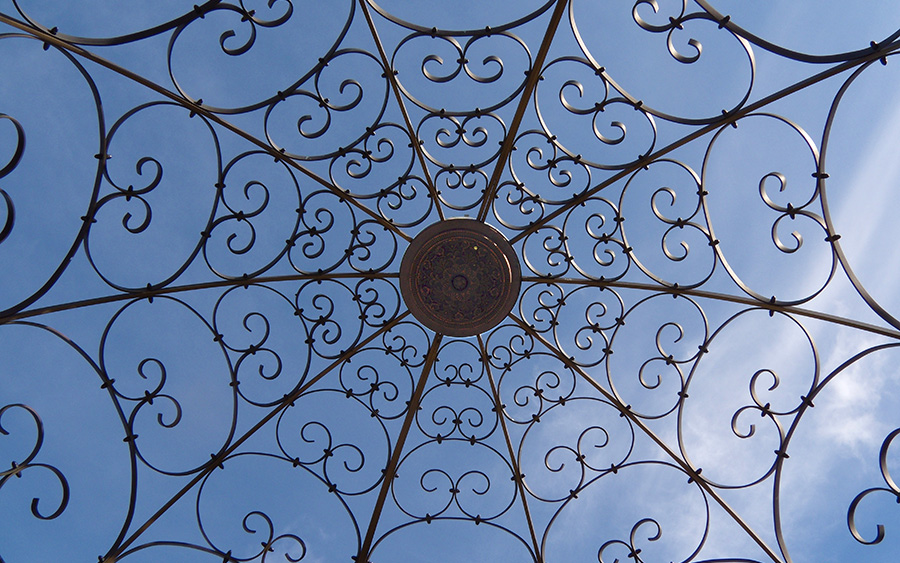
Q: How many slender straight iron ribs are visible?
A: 10